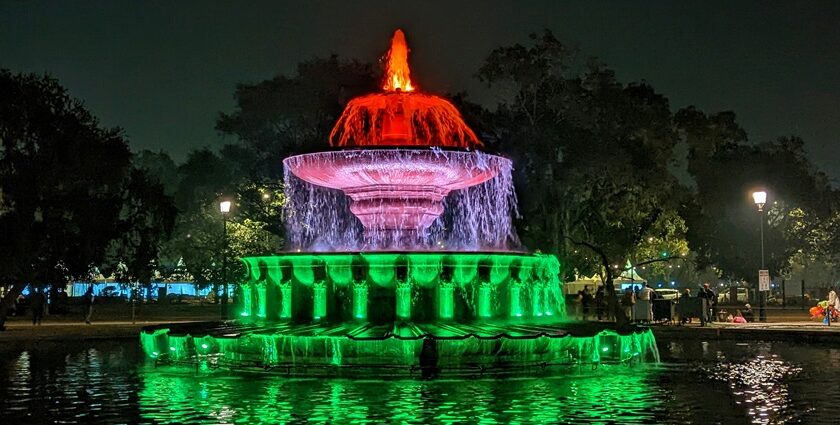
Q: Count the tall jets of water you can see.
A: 1